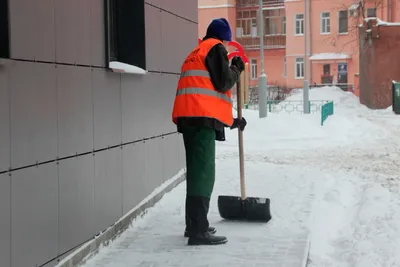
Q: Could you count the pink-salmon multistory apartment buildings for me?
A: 1